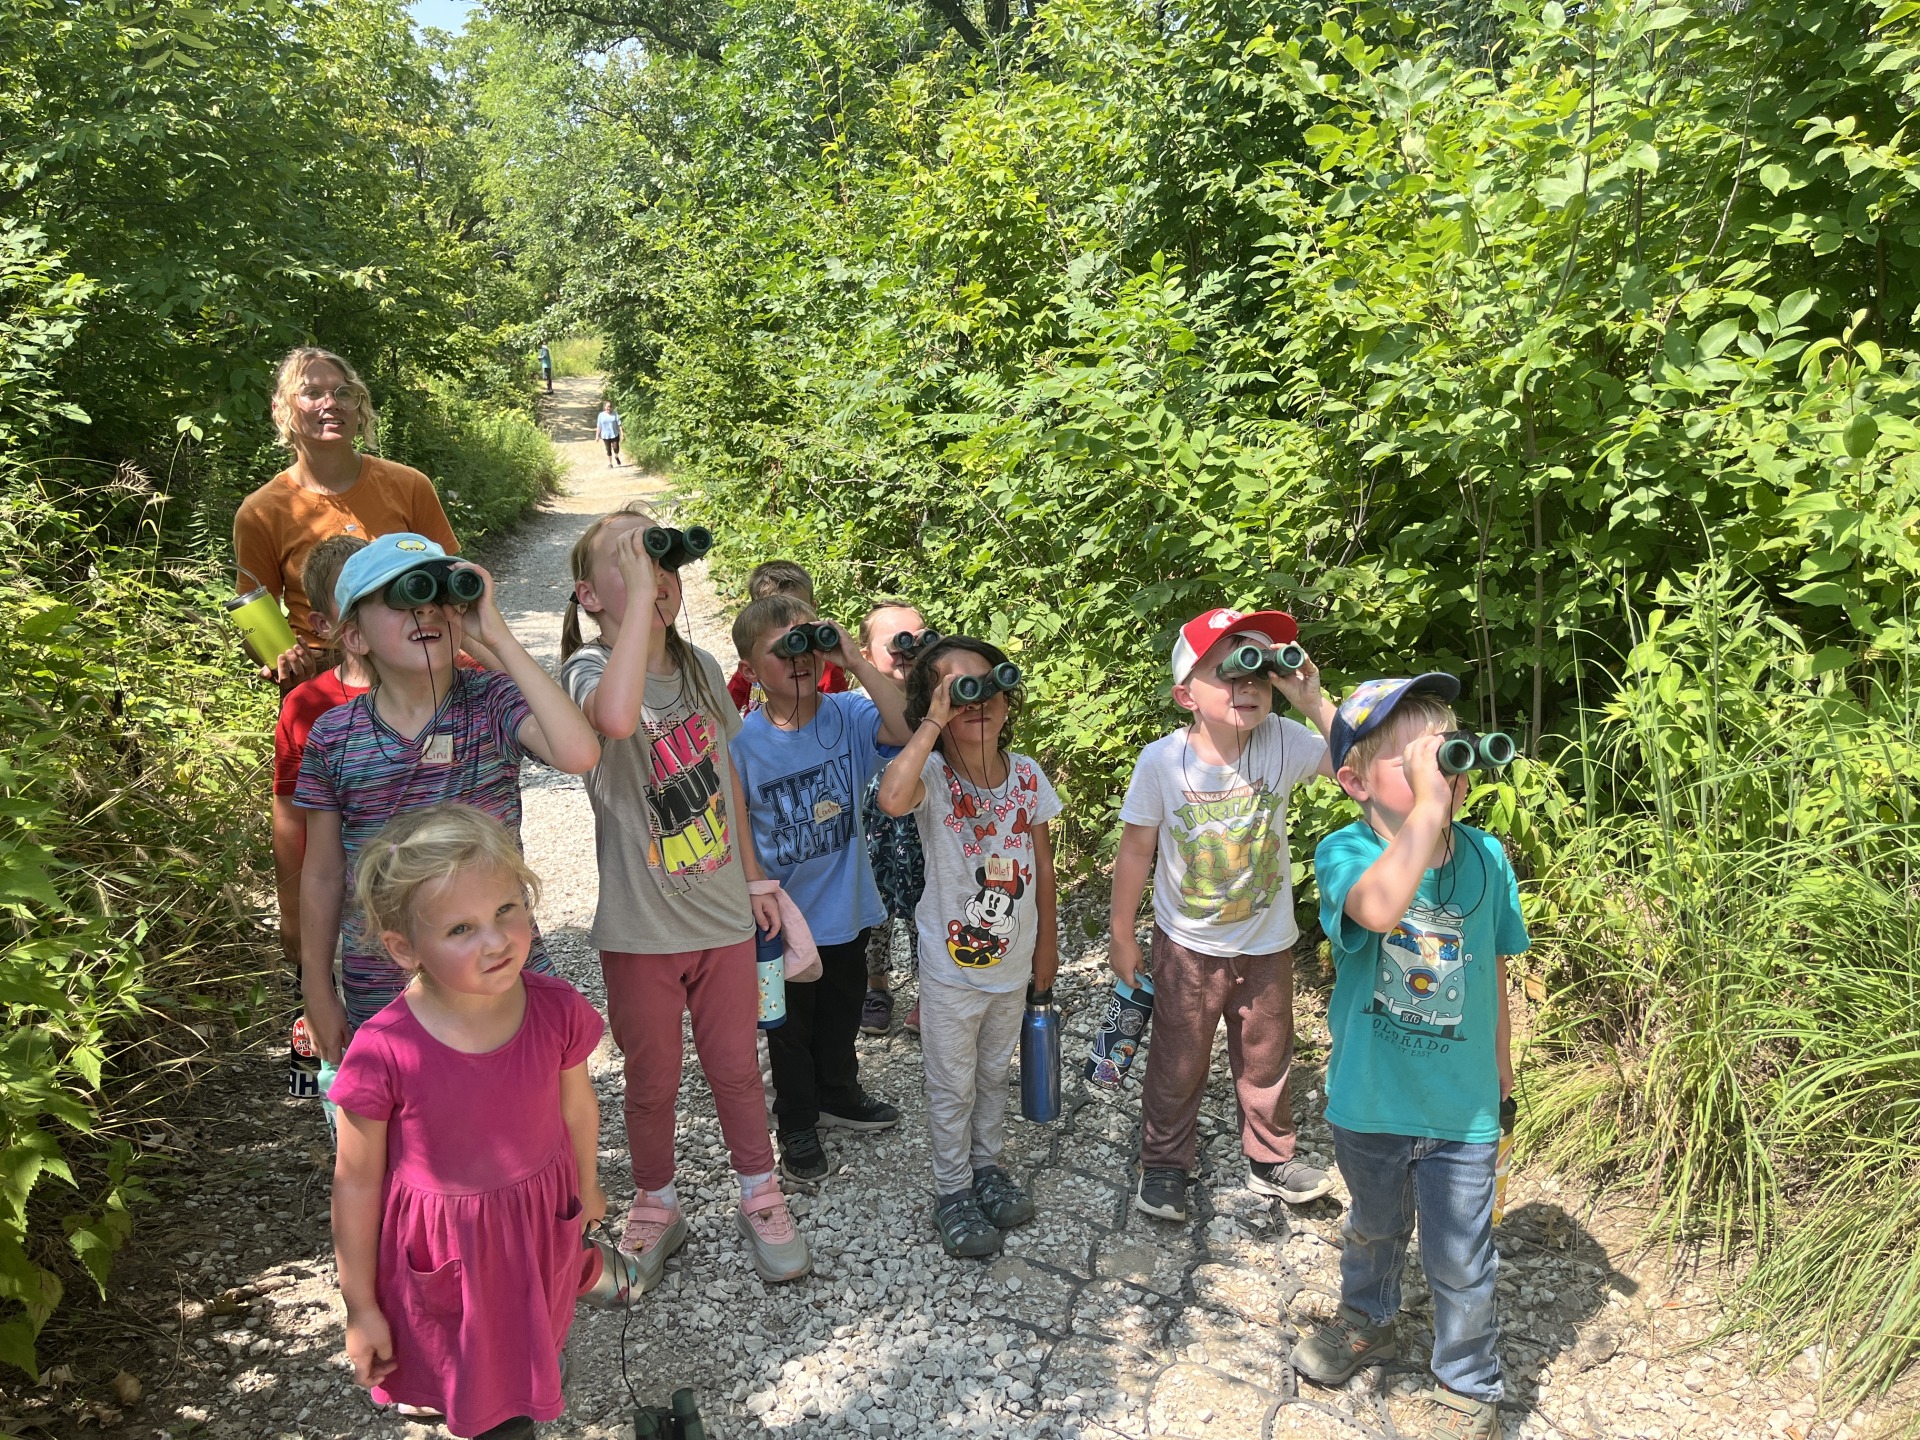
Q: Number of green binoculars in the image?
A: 8